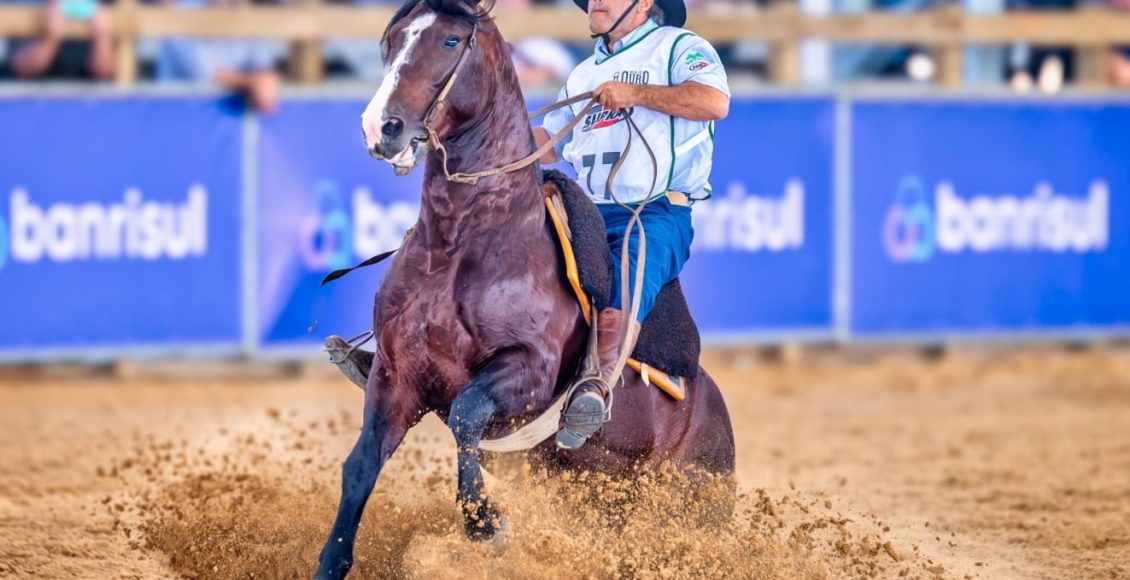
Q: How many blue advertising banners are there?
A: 4